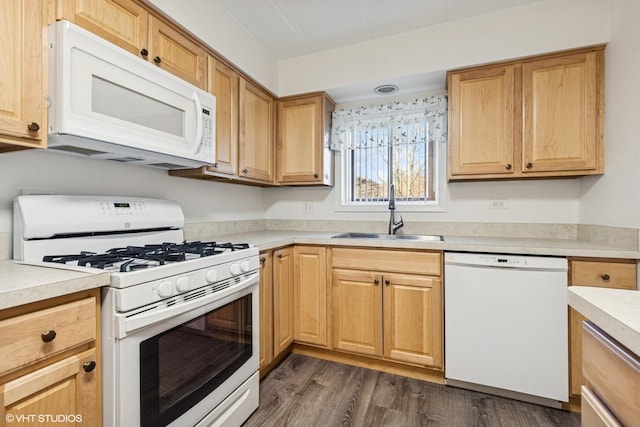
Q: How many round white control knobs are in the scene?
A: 5